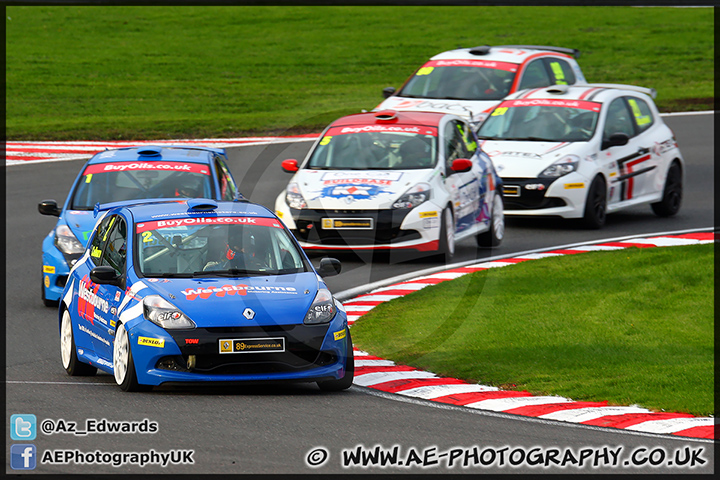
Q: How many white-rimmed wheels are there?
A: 4